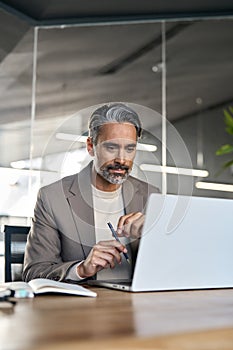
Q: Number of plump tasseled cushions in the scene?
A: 0